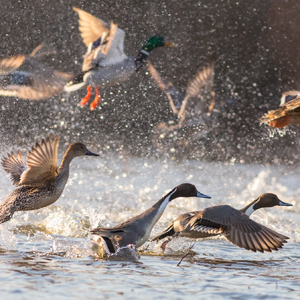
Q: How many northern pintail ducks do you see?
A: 3